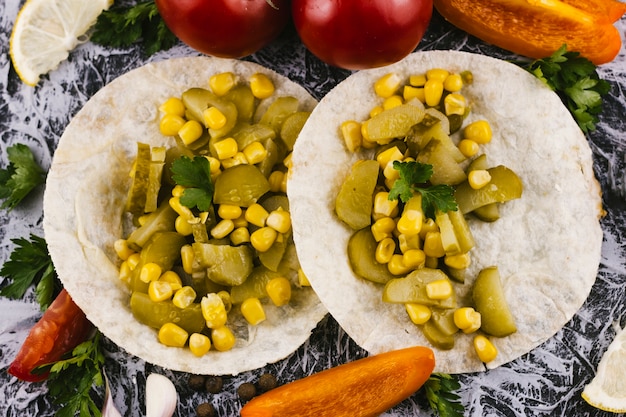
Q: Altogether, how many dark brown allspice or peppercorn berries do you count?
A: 5